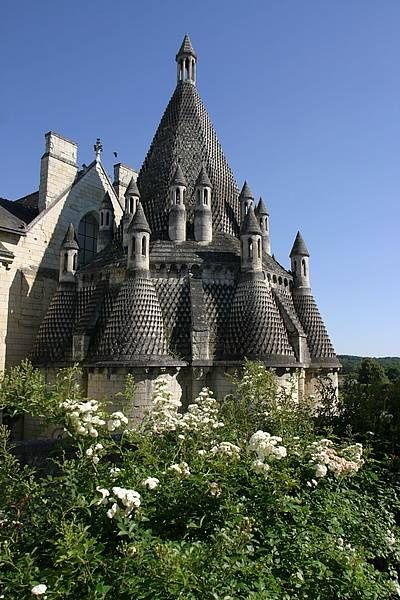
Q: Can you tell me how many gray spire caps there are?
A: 11